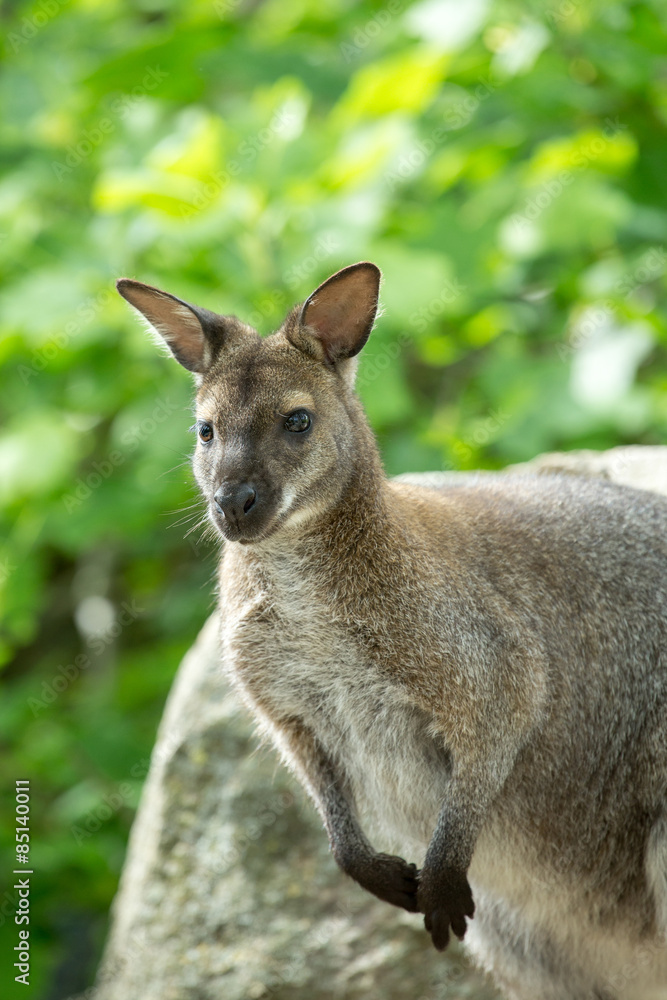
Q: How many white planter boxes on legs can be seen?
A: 0